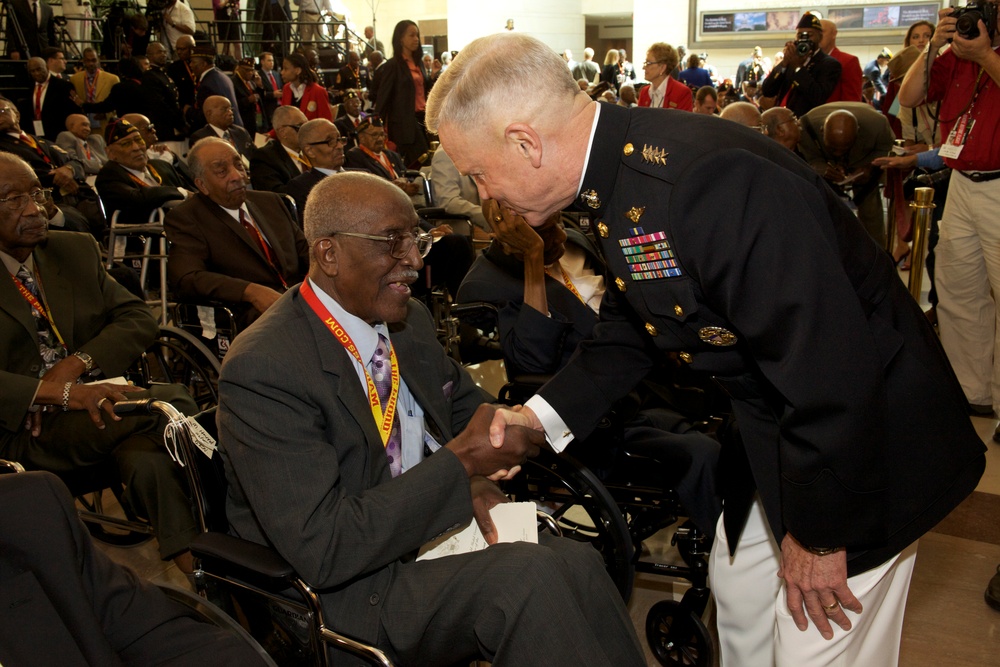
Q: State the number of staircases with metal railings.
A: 1